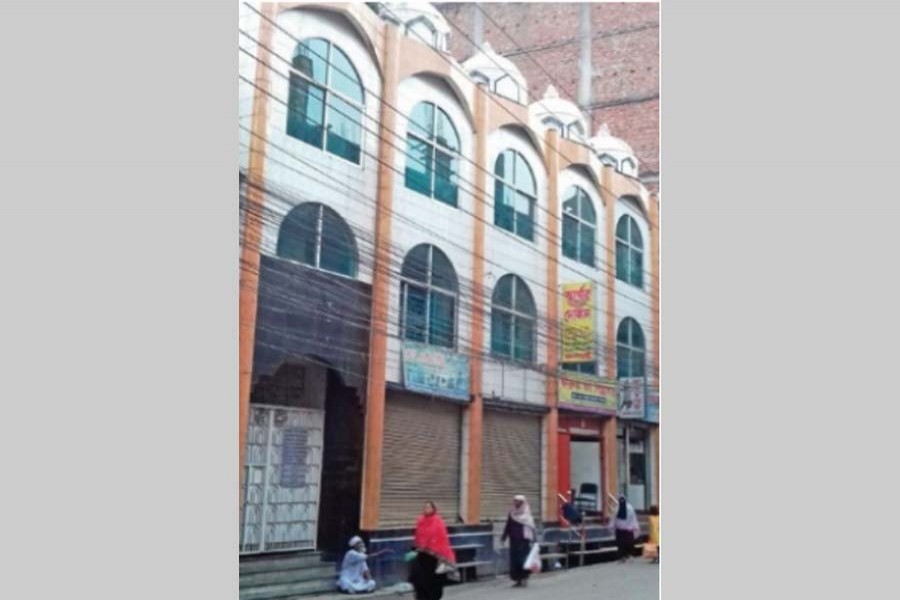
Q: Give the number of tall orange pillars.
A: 6